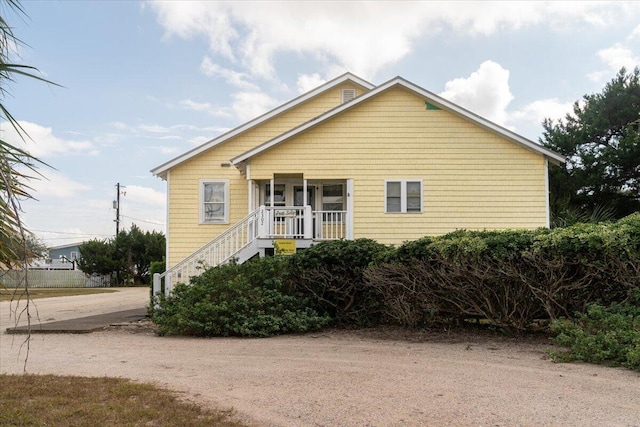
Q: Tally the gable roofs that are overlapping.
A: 2